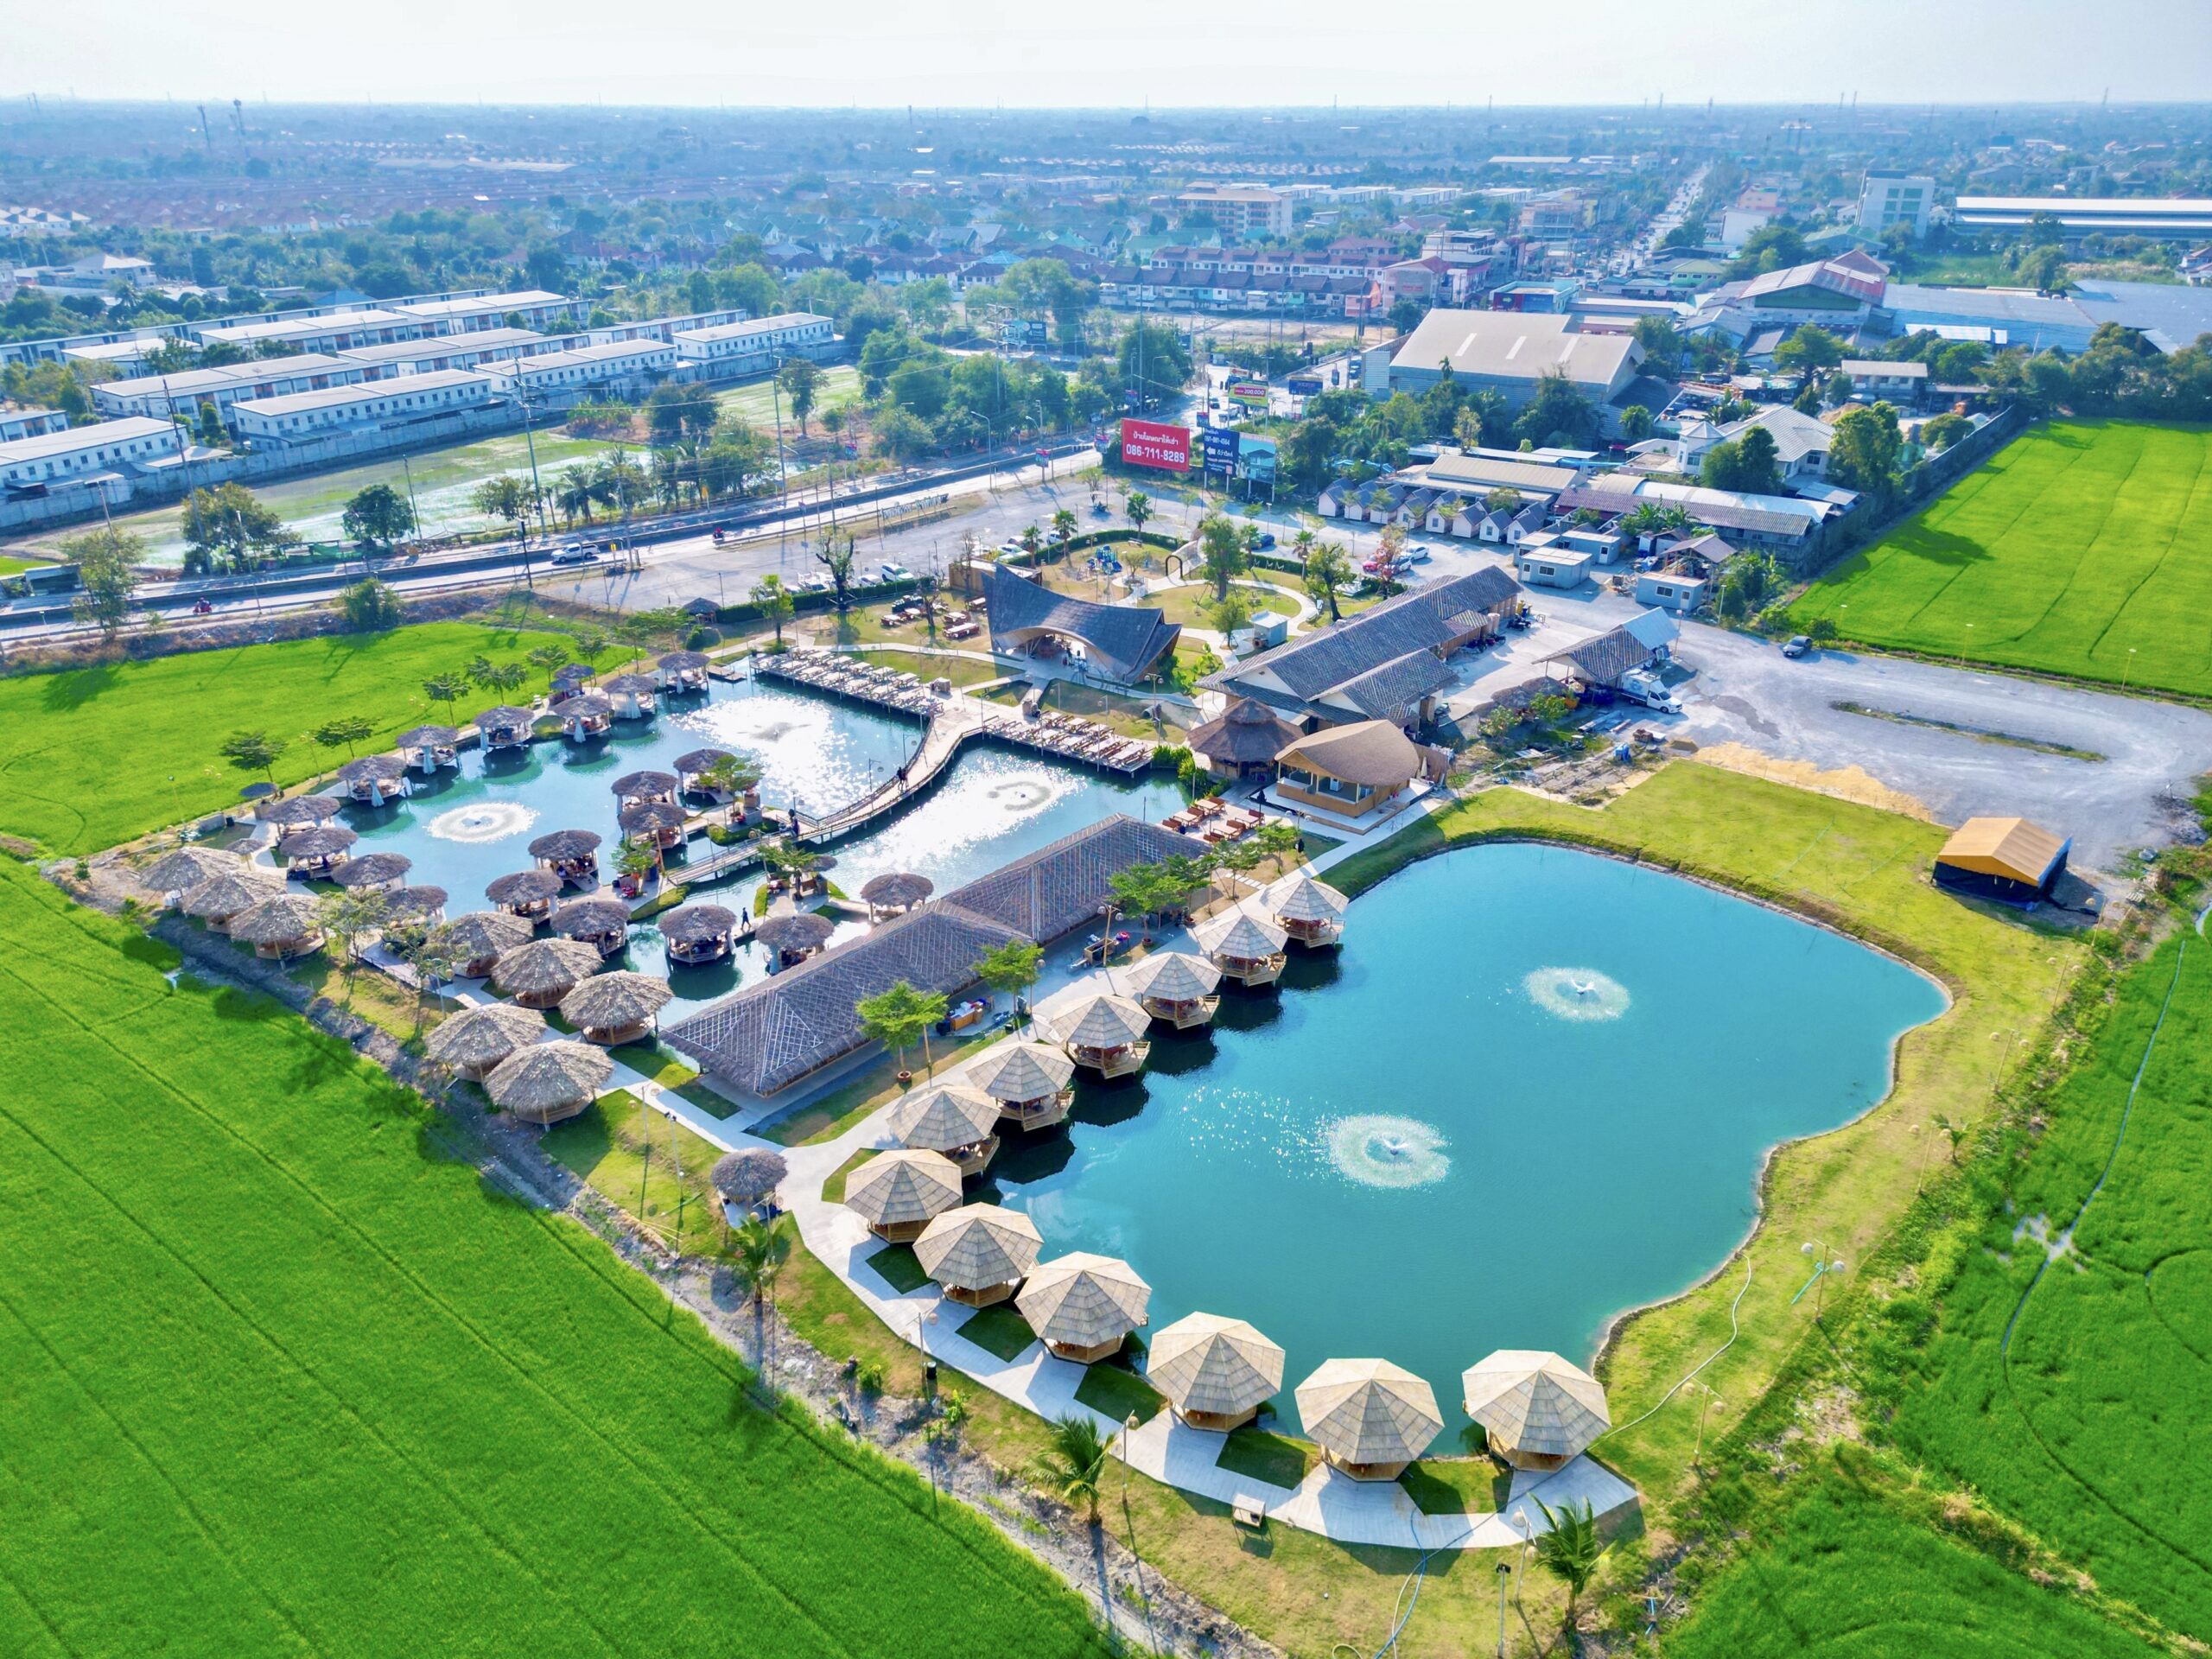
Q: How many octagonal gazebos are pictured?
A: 12